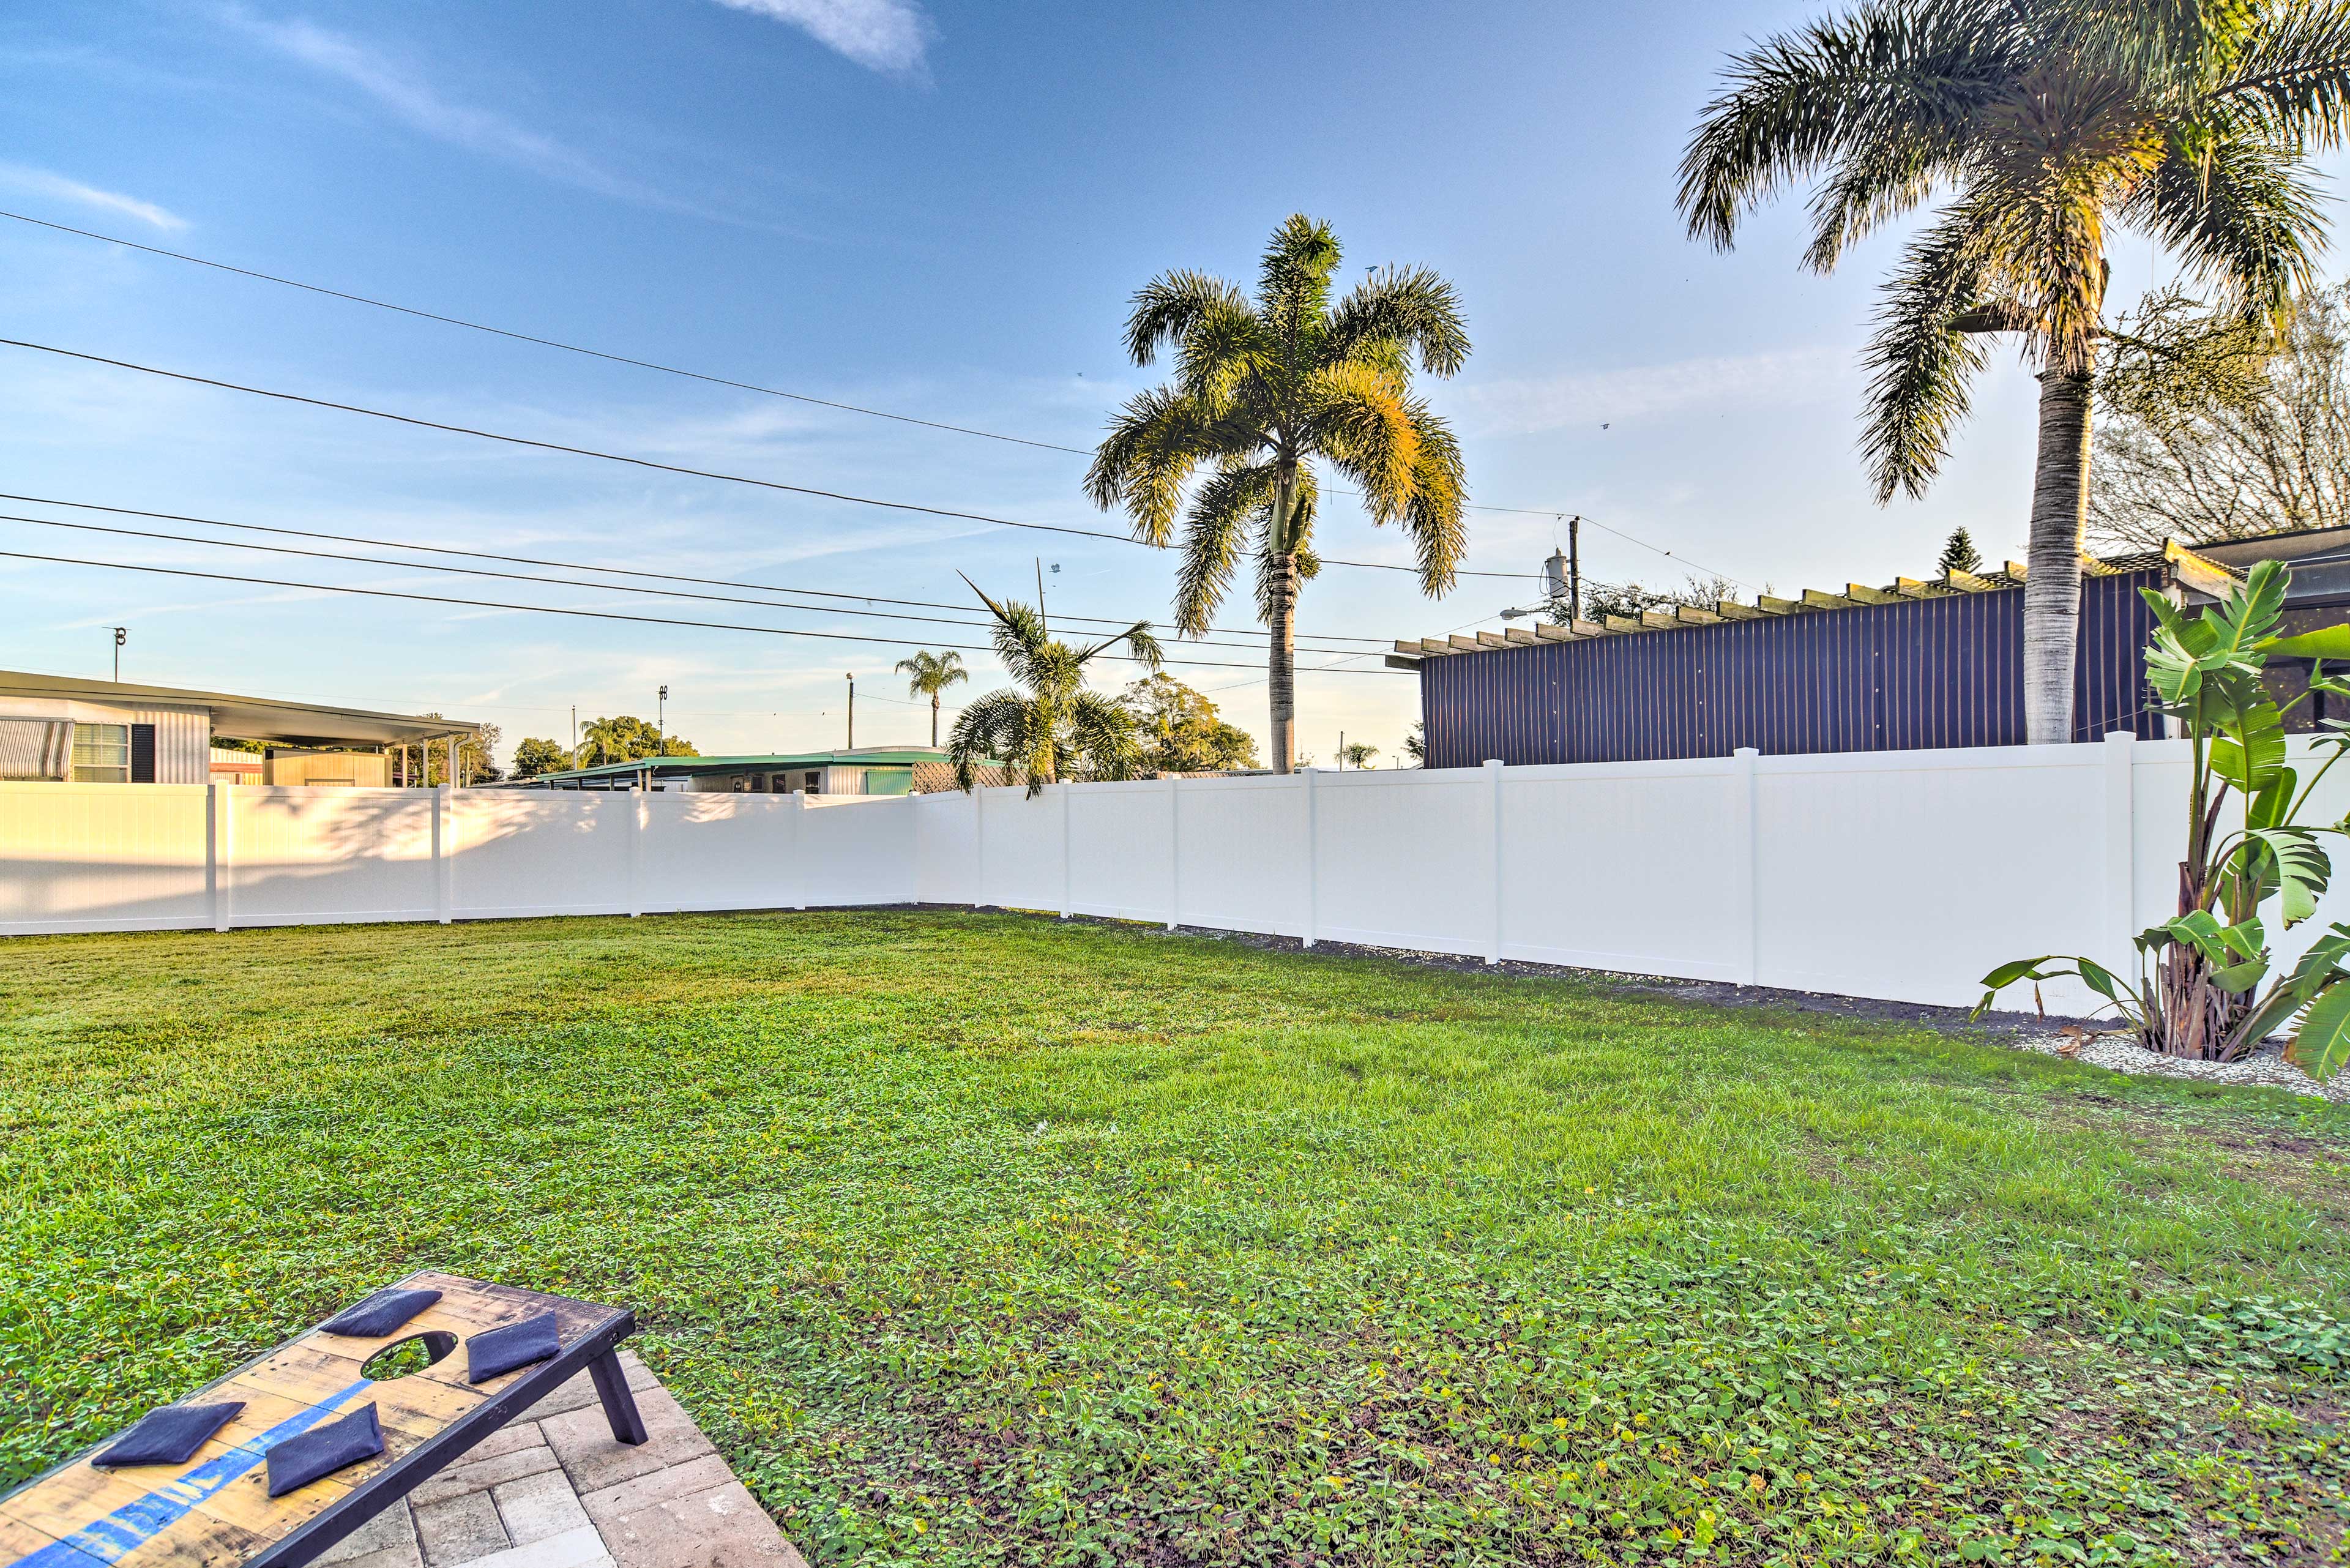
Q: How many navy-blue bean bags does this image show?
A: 4